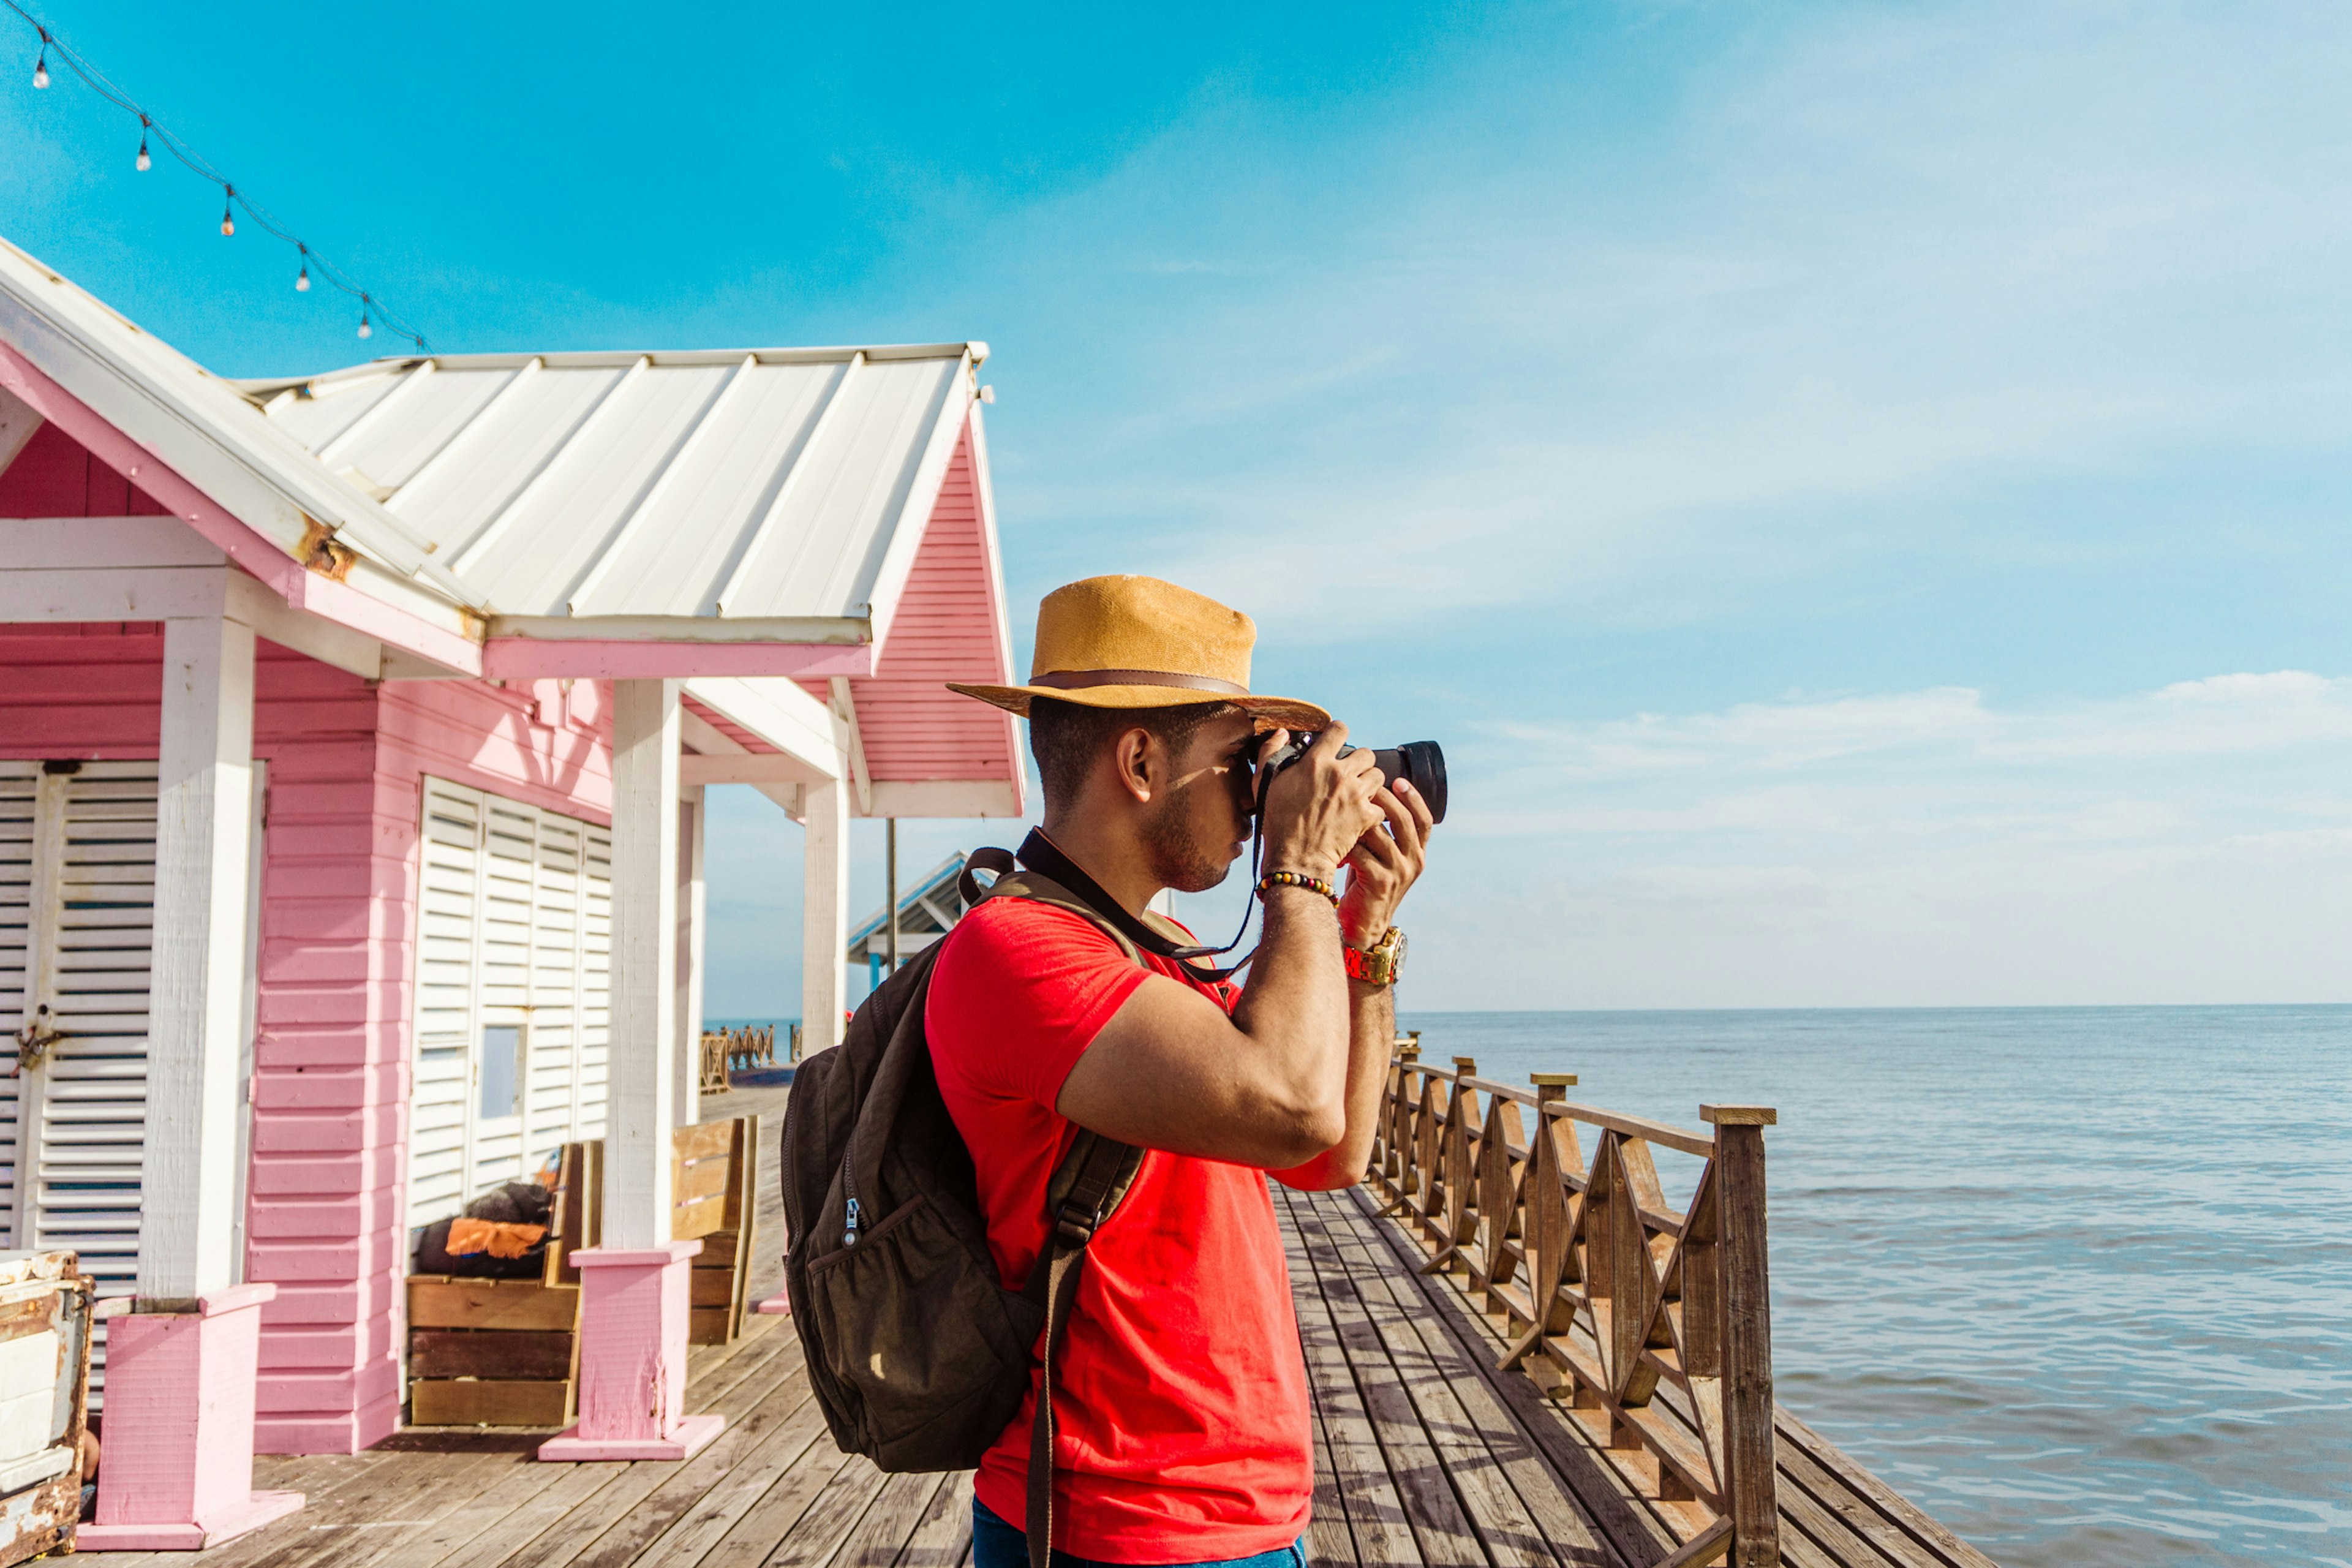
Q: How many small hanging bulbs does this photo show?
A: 5